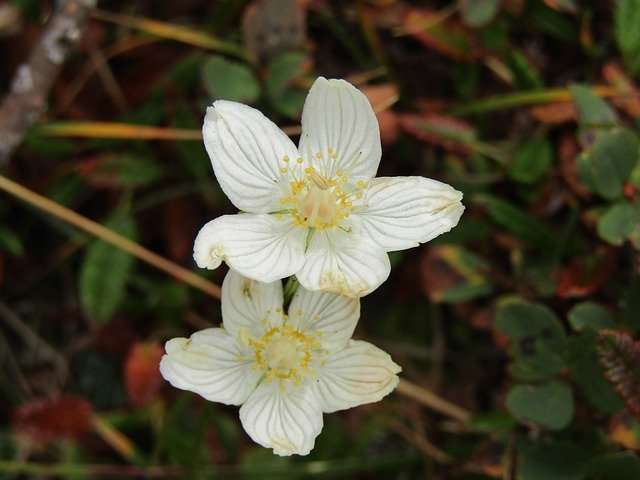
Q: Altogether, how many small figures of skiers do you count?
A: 0